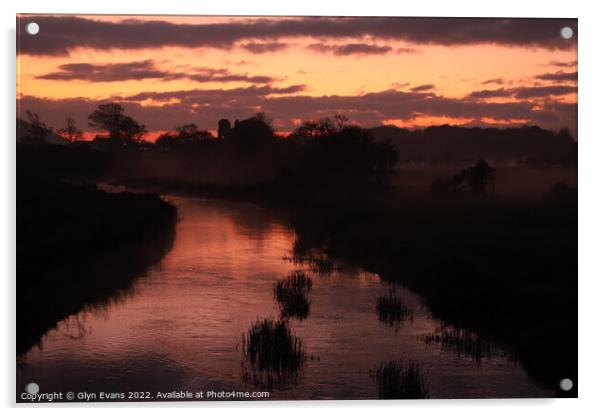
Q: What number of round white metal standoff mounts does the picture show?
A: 4